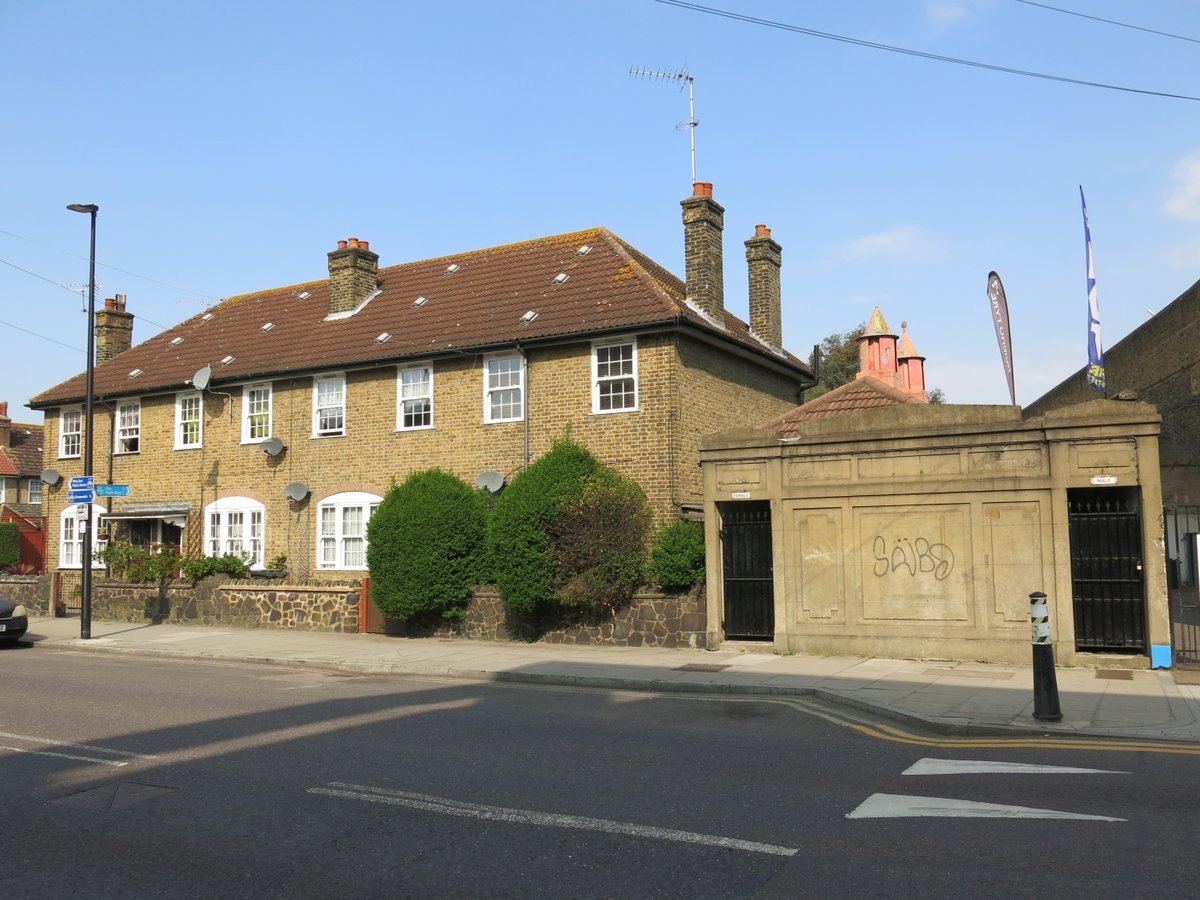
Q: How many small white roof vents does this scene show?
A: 12